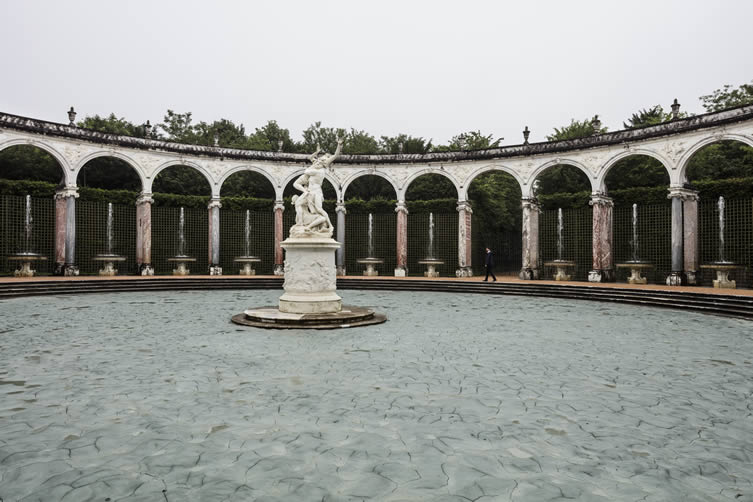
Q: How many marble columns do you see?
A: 10